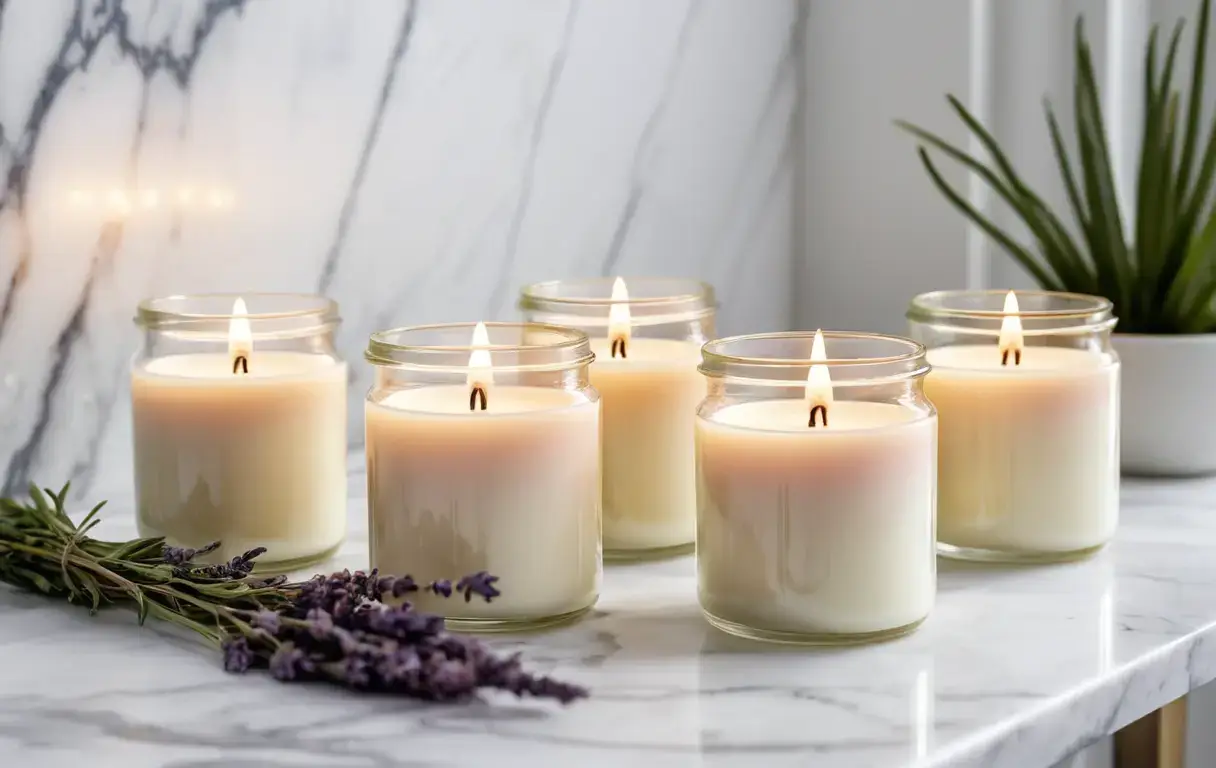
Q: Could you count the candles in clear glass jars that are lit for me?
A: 5